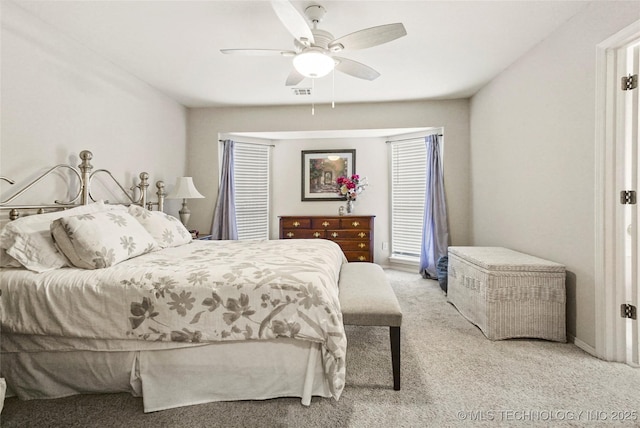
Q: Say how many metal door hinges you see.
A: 3